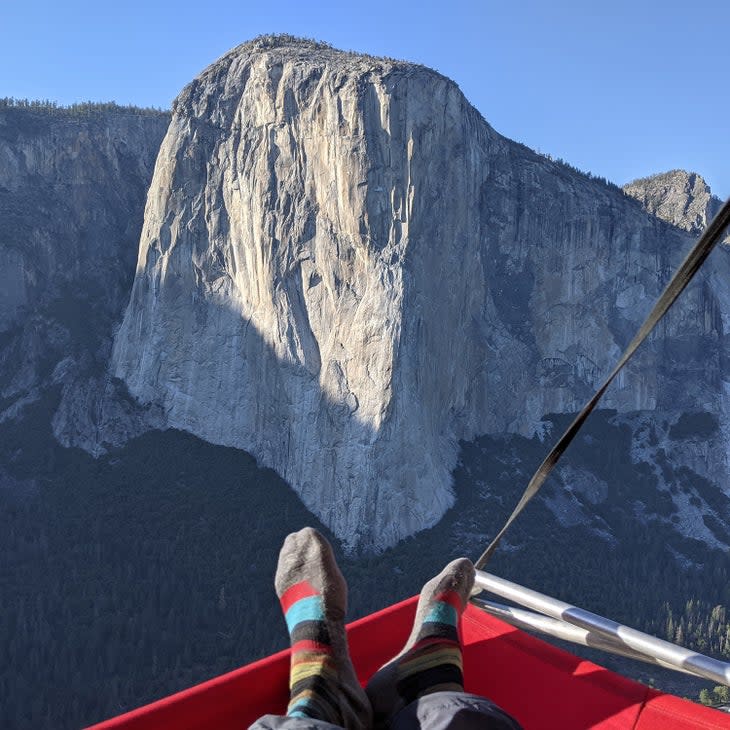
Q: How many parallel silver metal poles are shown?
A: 2